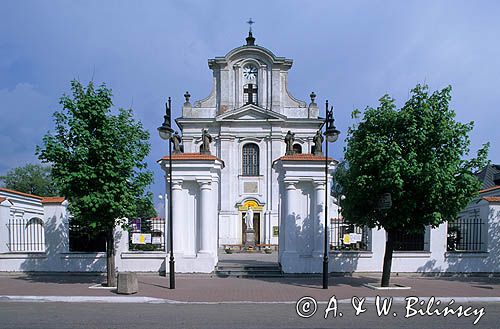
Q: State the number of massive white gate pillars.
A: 2